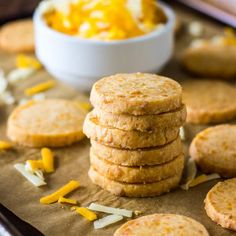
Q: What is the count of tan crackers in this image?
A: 13